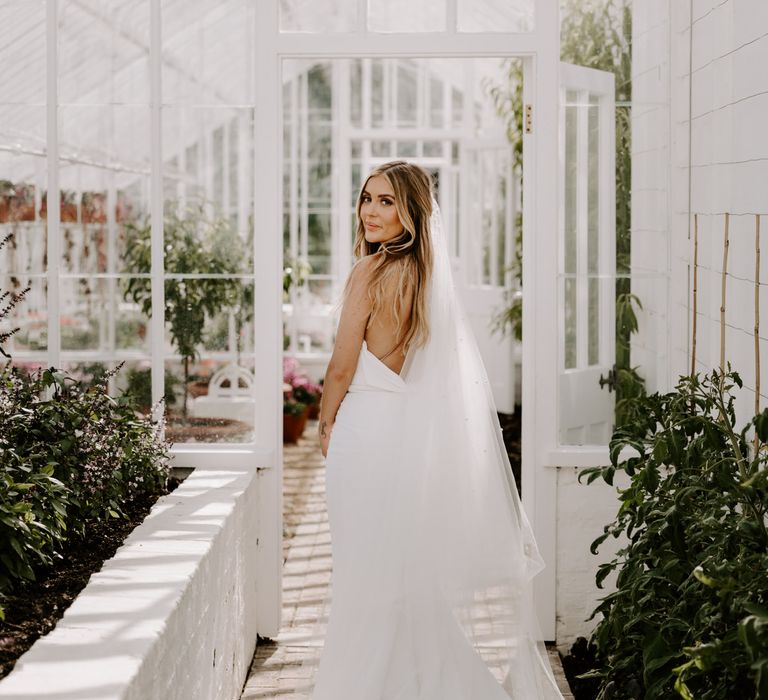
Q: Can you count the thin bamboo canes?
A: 3